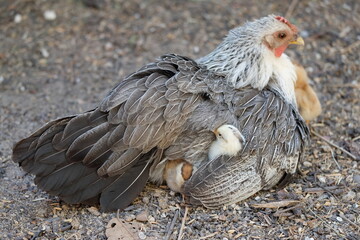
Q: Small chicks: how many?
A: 3